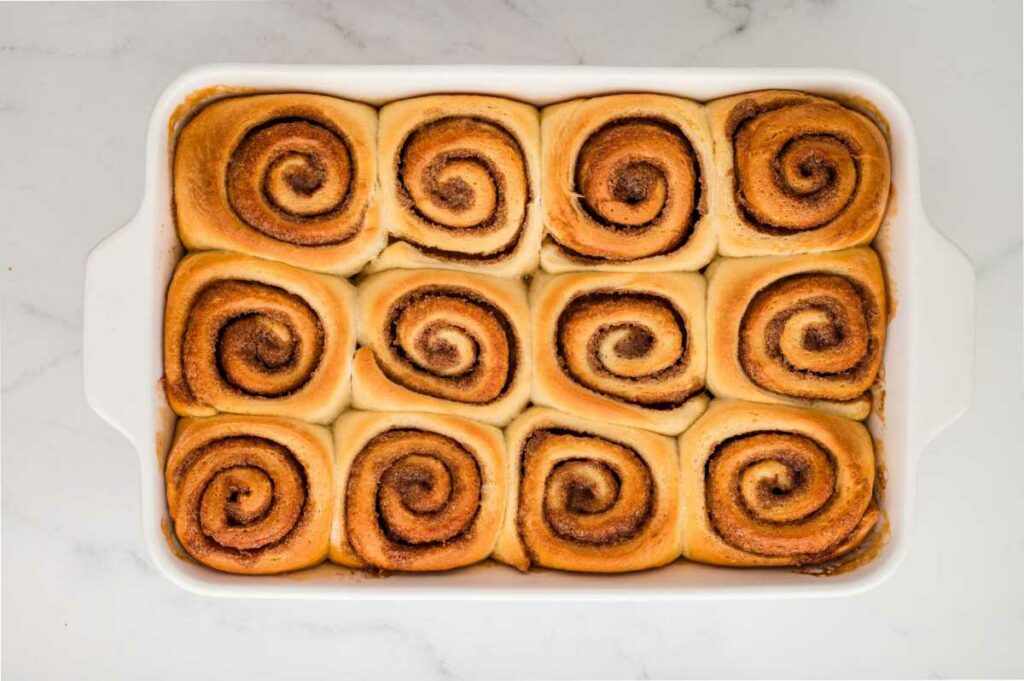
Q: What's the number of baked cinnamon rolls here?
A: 12